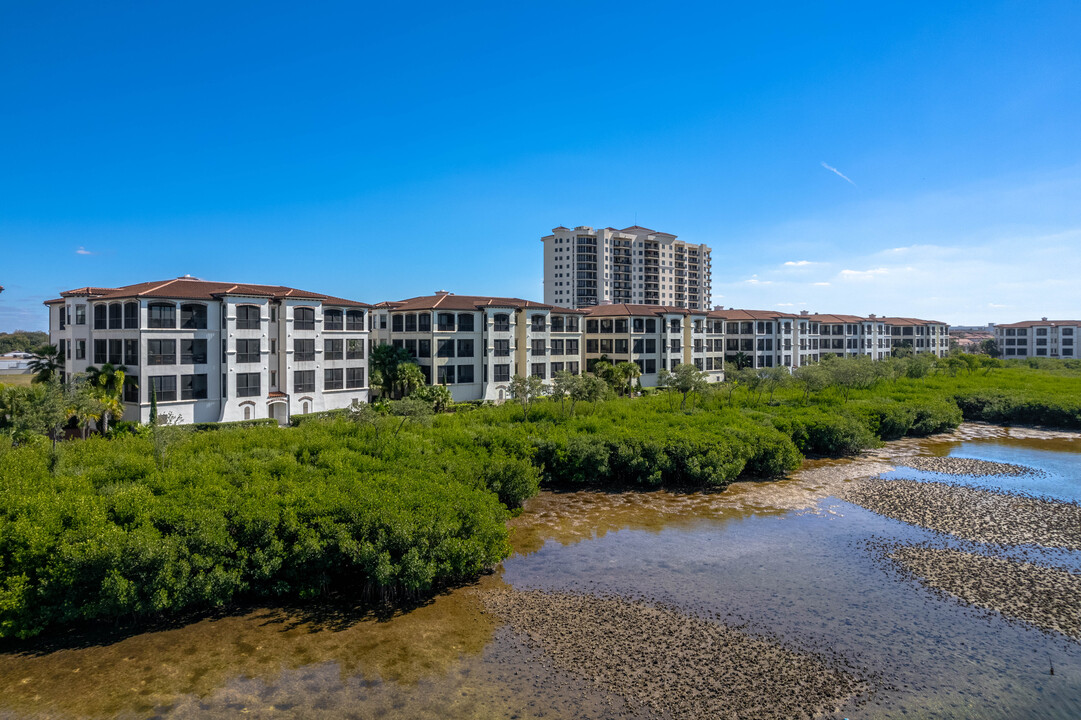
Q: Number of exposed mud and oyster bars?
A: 4